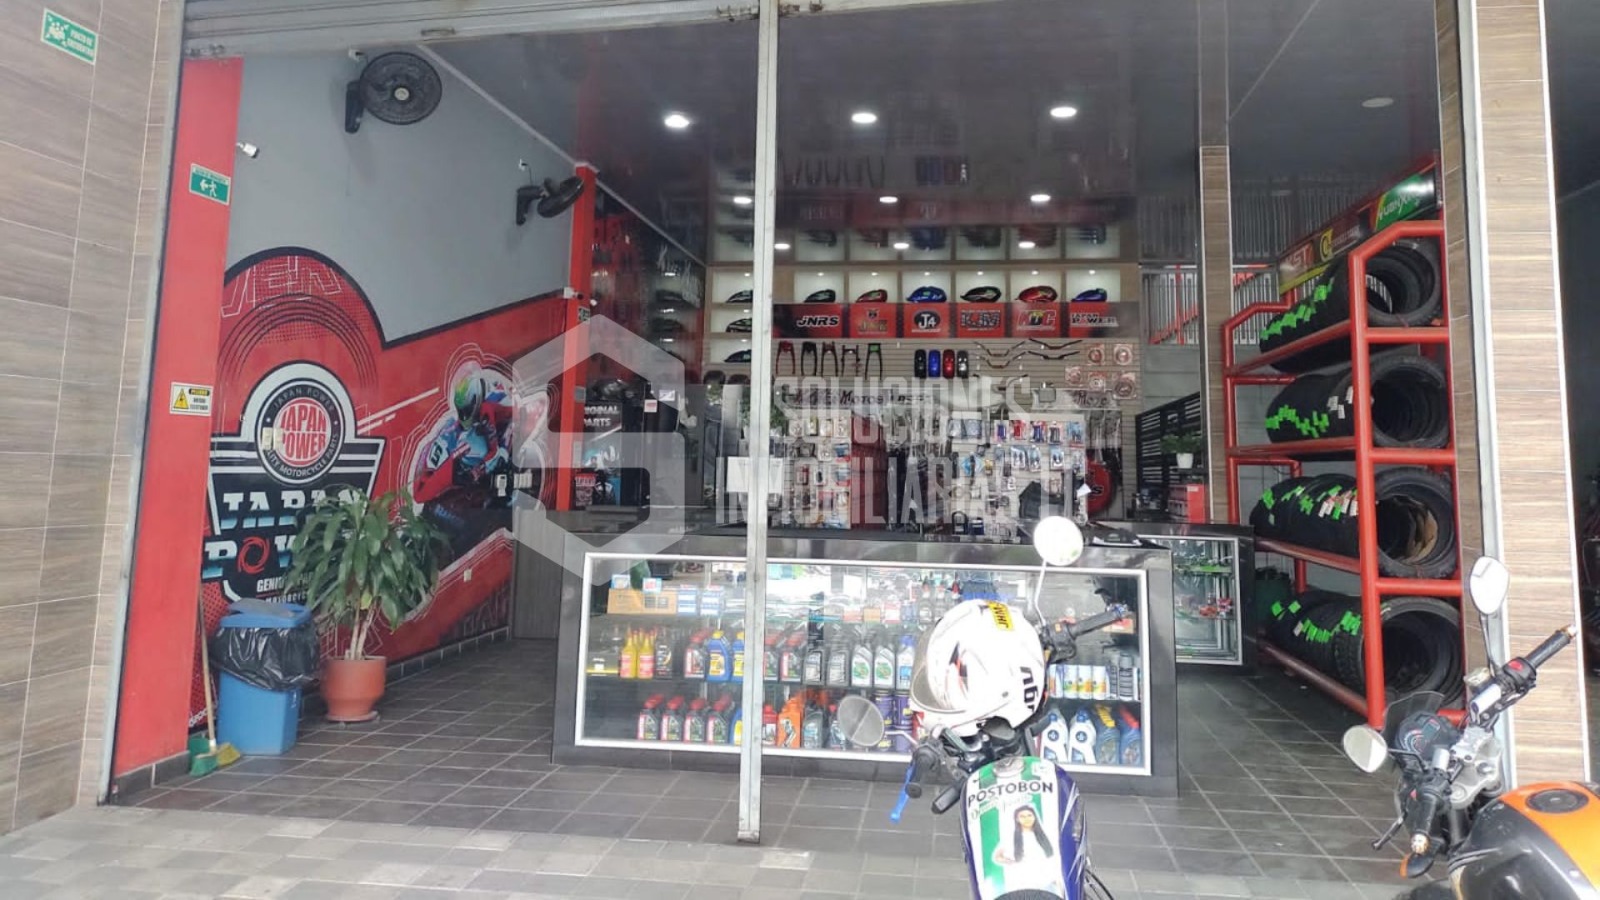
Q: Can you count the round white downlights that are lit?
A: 9